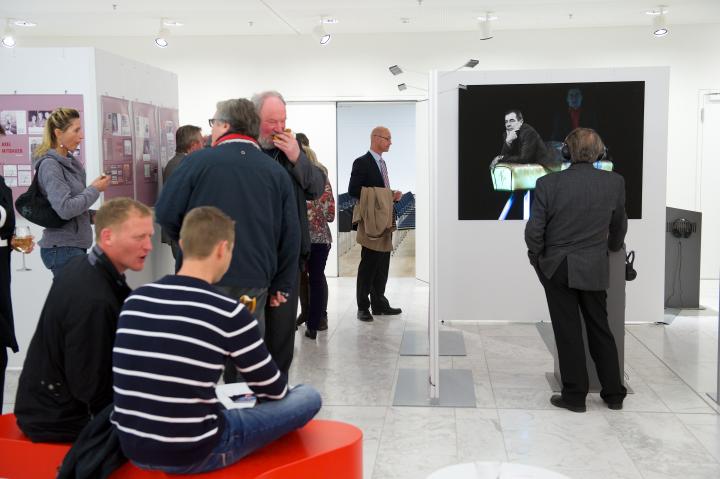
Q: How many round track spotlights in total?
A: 5